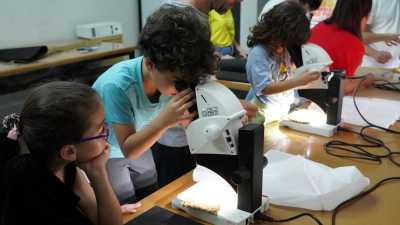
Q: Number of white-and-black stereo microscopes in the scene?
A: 2